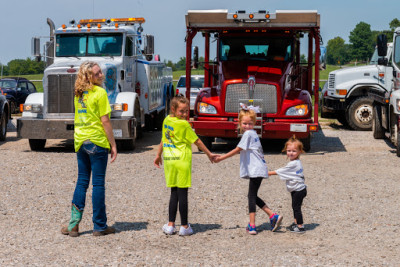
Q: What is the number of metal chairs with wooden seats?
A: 0